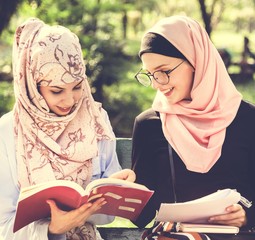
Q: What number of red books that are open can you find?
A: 1